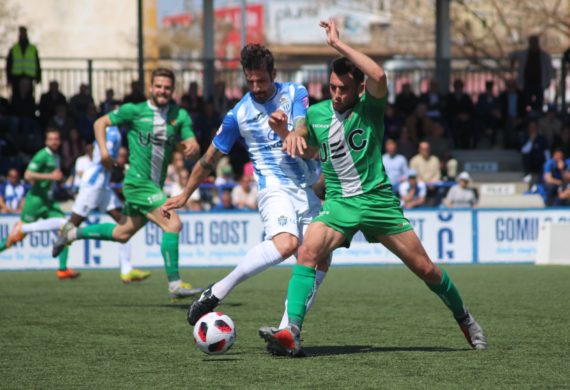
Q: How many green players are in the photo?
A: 3